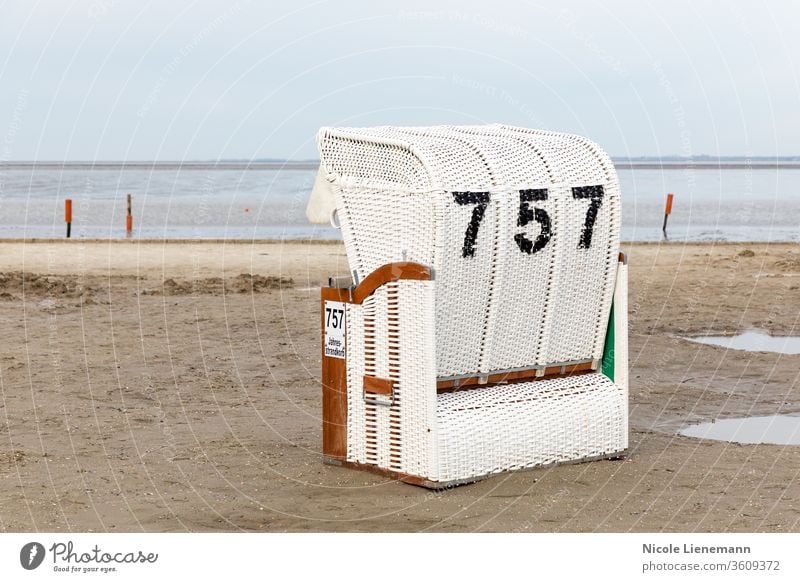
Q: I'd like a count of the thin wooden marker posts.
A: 3